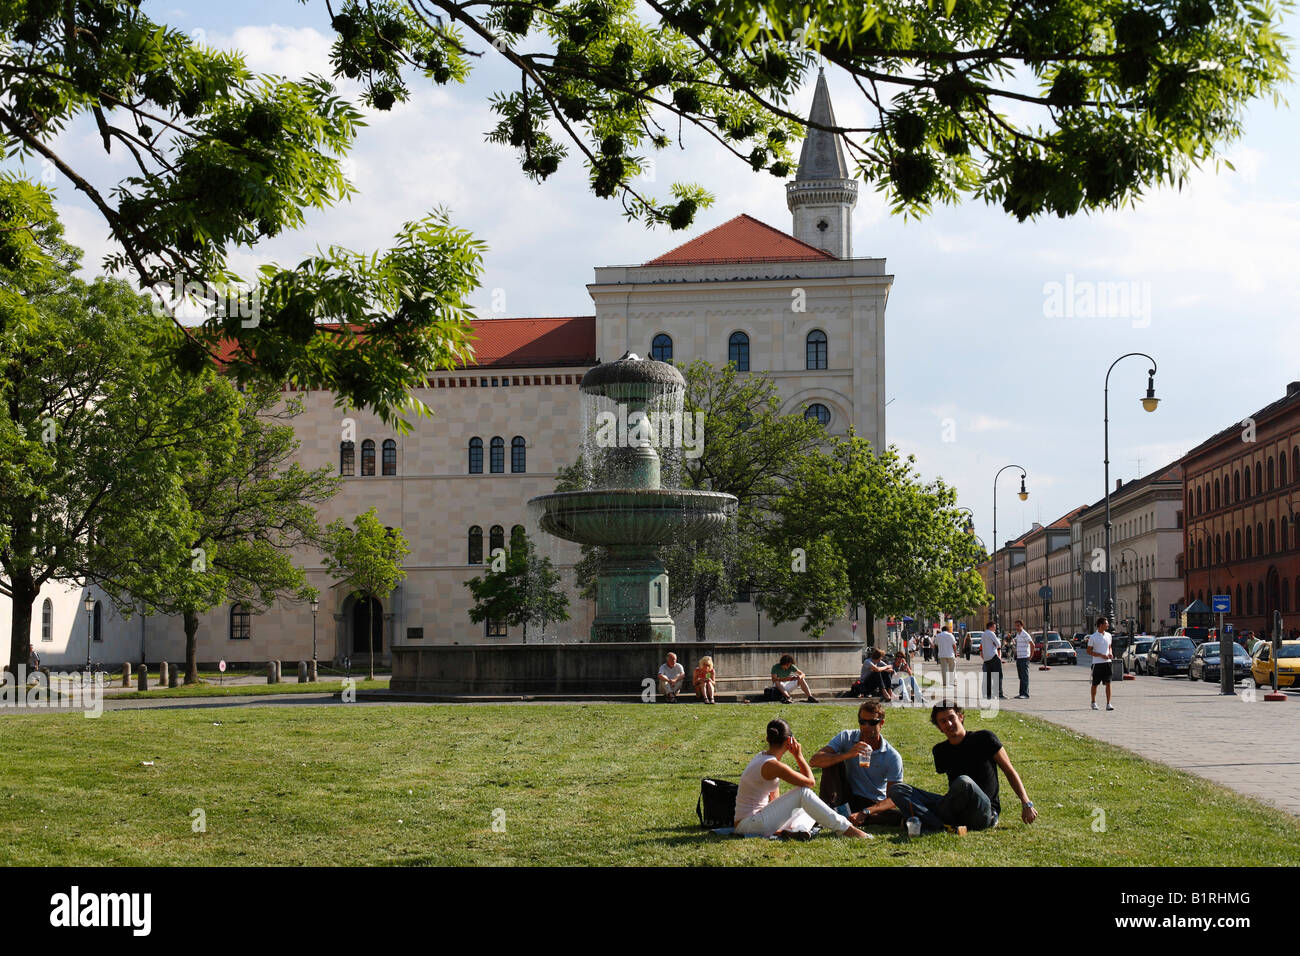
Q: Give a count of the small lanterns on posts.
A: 2